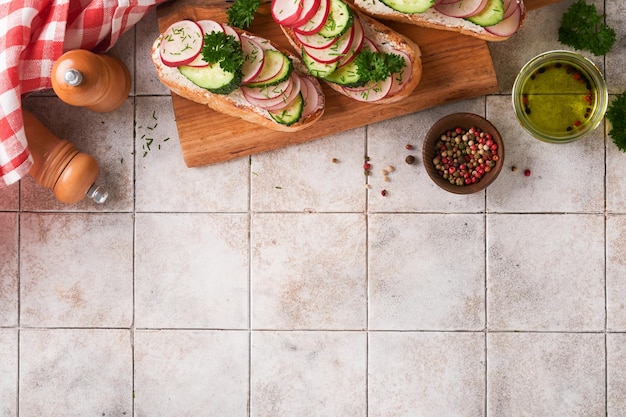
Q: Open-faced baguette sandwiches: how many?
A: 3